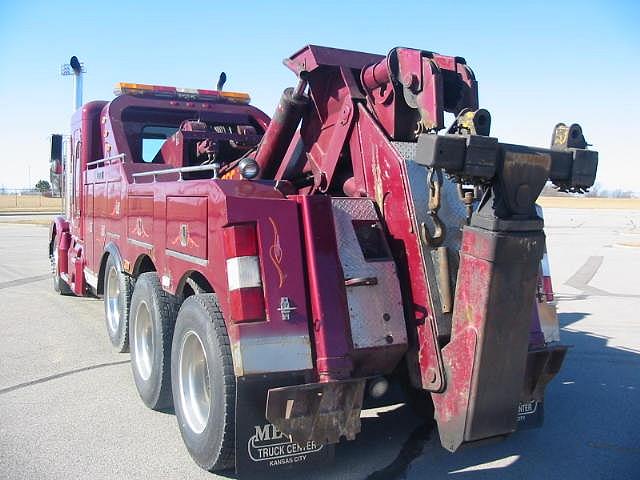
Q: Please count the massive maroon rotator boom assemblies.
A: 1